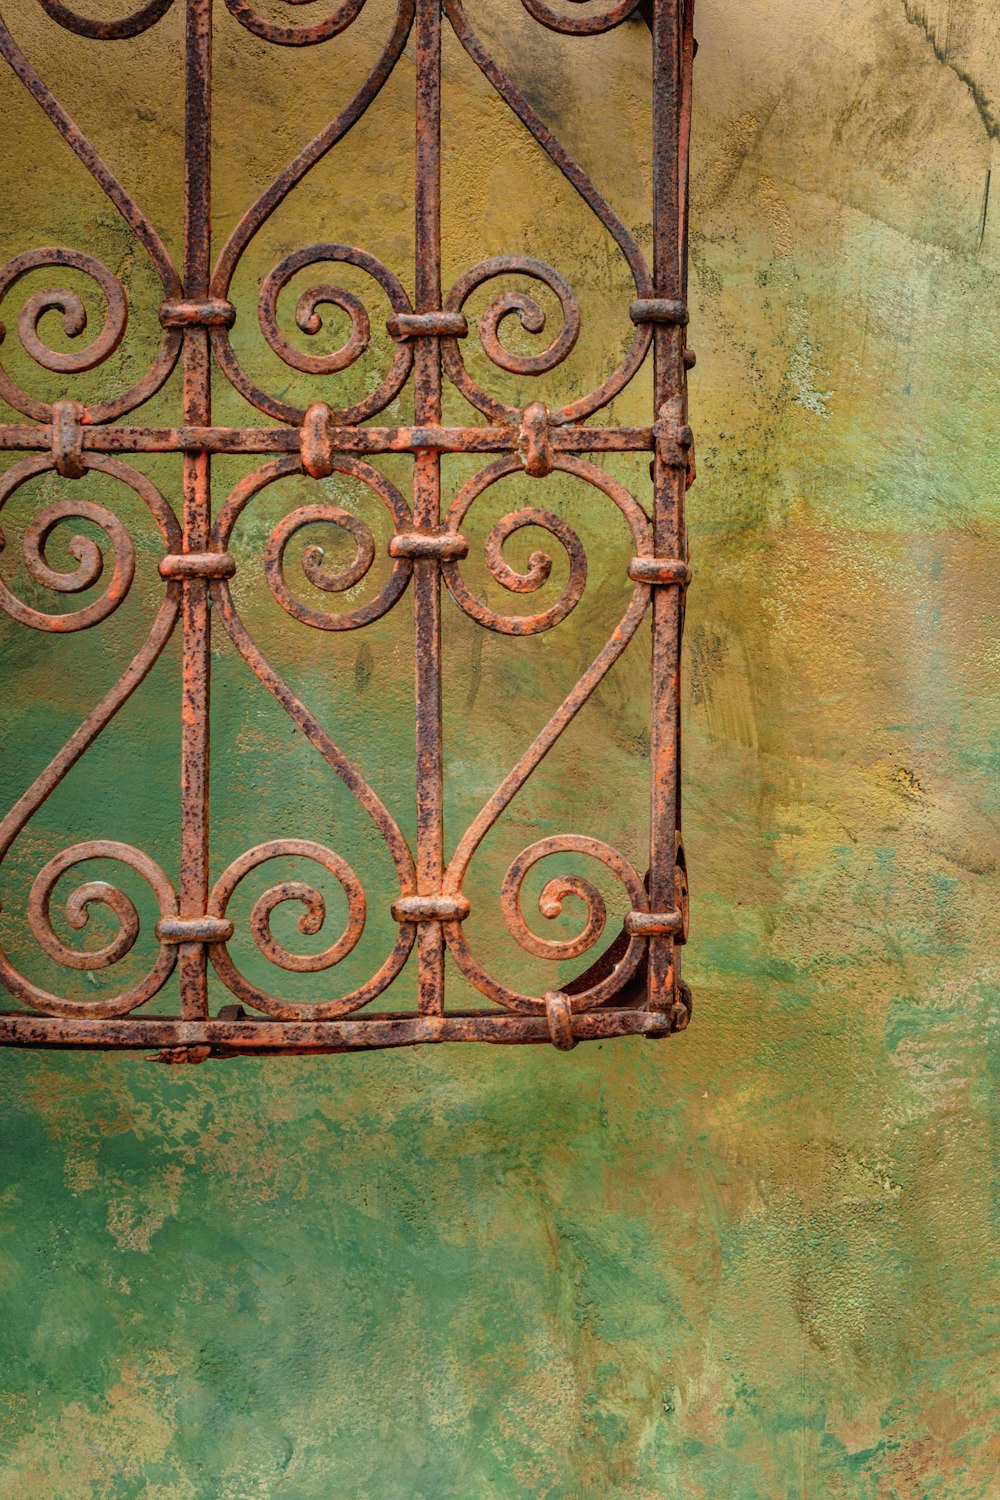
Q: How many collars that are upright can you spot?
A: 4